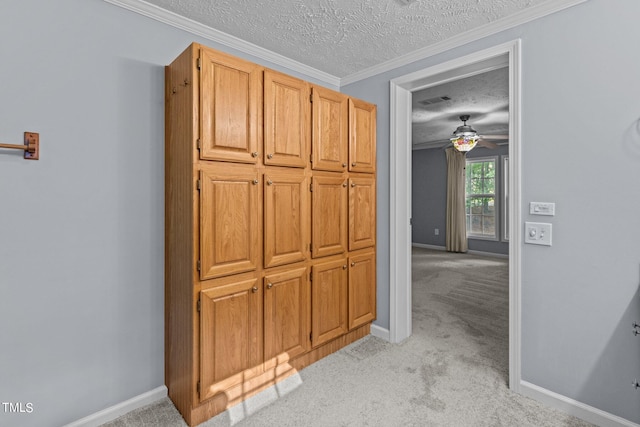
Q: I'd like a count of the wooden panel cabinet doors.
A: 12